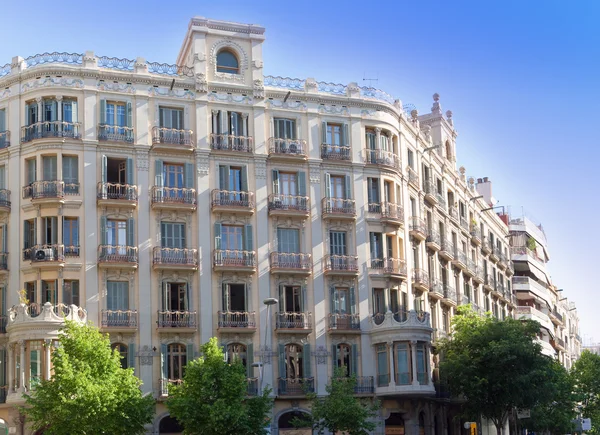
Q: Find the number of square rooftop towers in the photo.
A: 2